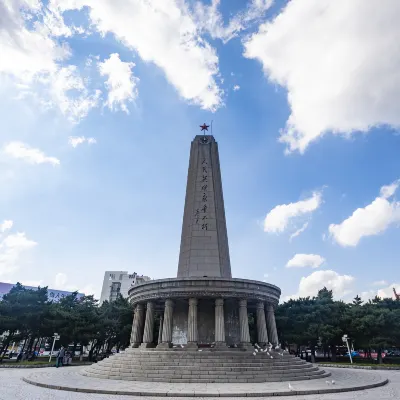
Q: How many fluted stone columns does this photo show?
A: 8